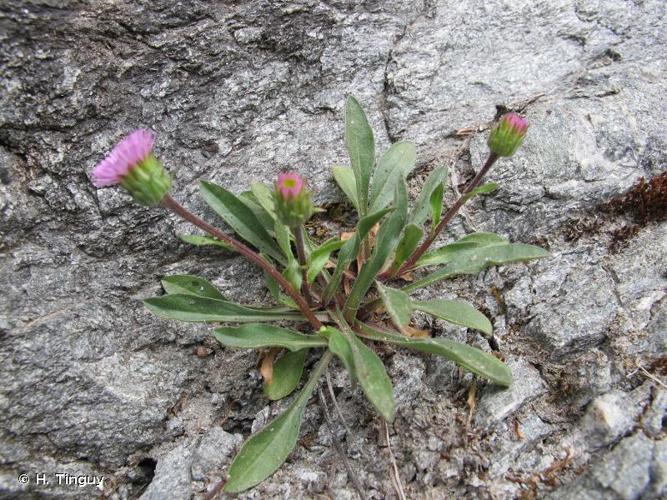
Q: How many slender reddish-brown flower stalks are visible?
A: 3